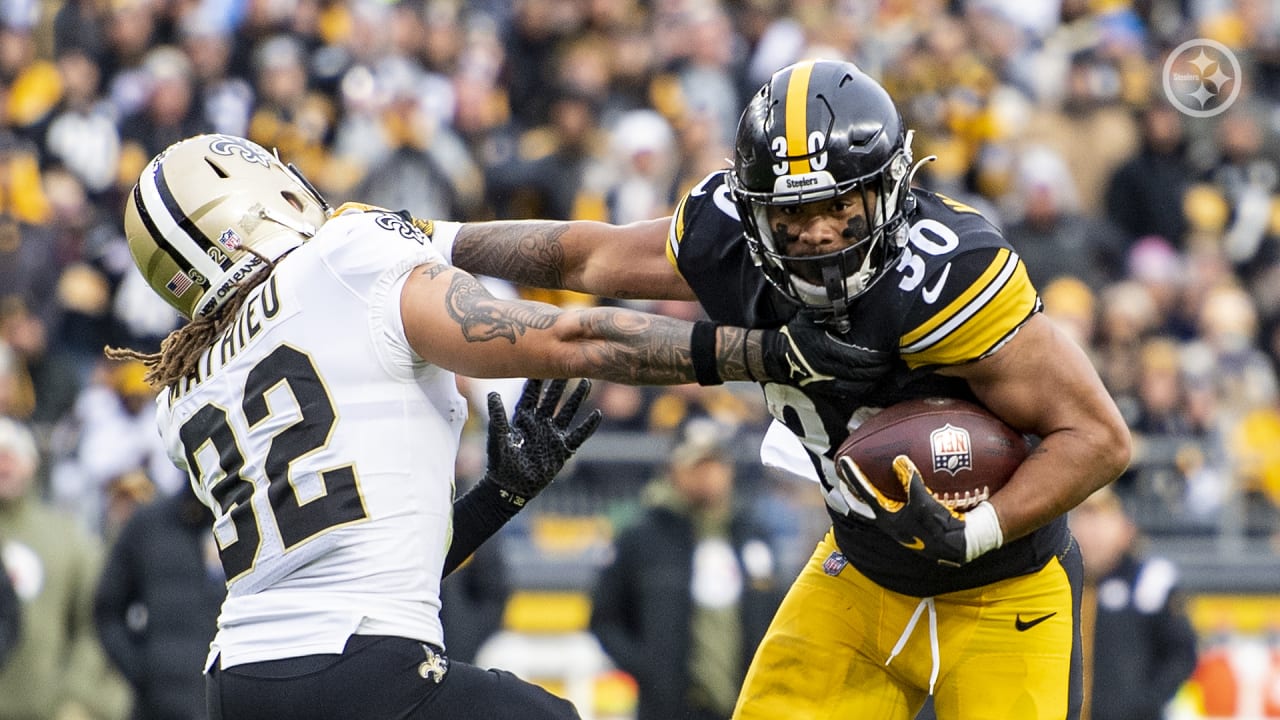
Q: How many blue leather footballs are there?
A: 0